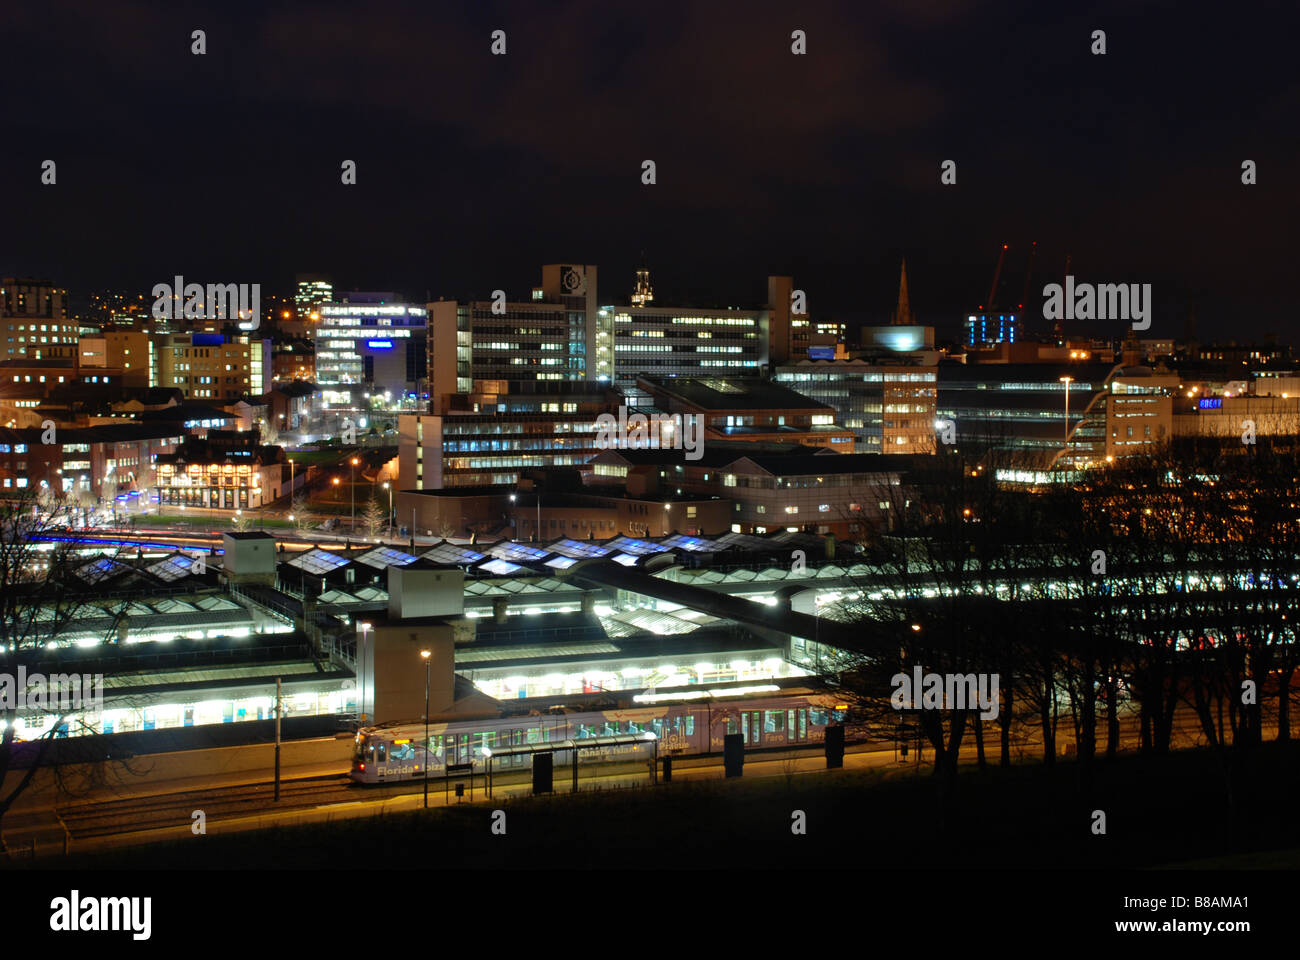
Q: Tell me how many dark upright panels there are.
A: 3